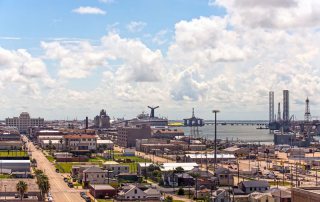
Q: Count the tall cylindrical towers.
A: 2